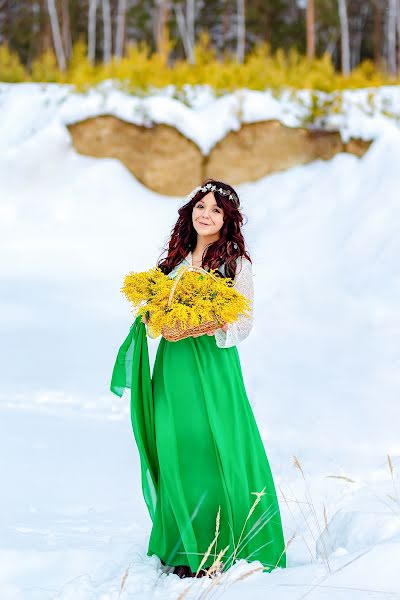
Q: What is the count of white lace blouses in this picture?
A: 1